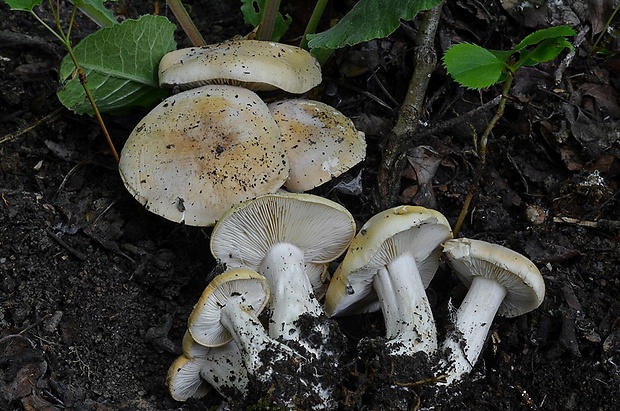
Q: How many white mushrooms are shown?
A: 8